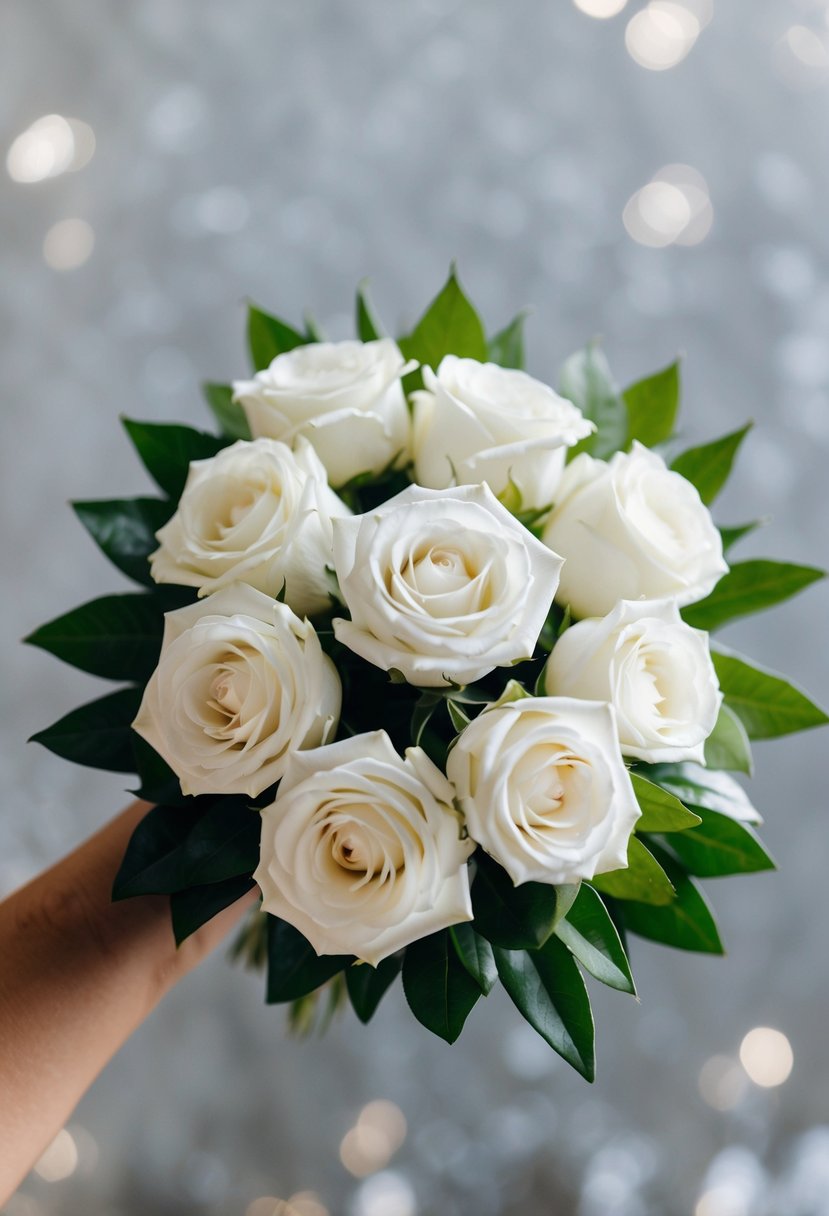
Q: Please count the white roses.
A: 9